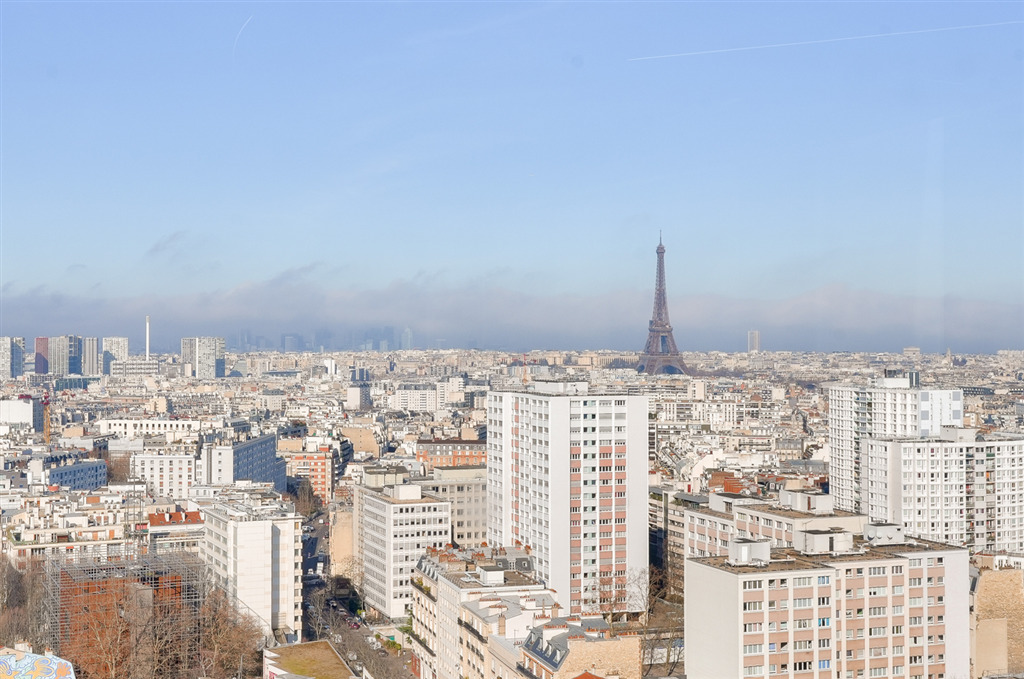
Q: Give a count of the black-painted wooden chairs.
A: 0